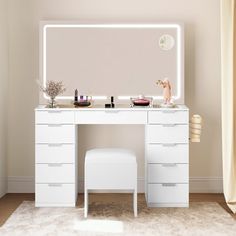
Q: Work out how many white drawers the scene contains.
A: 11